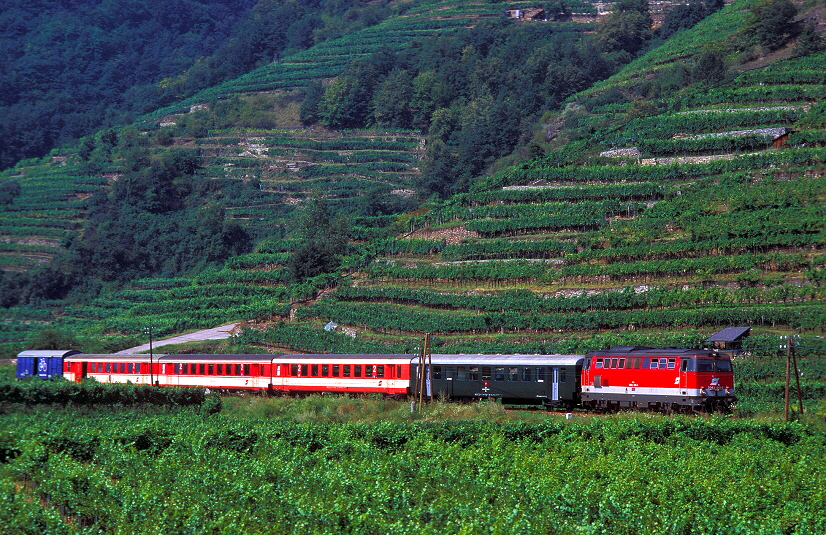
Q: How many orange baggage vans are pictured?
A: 0